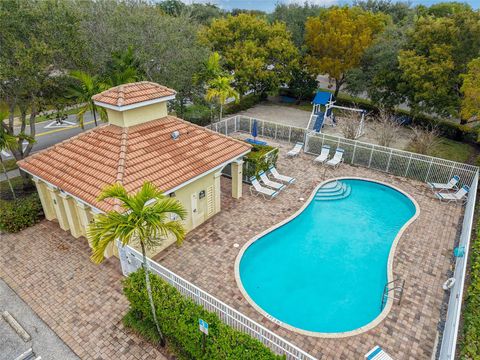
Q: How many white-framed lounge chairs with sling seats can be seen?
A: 9